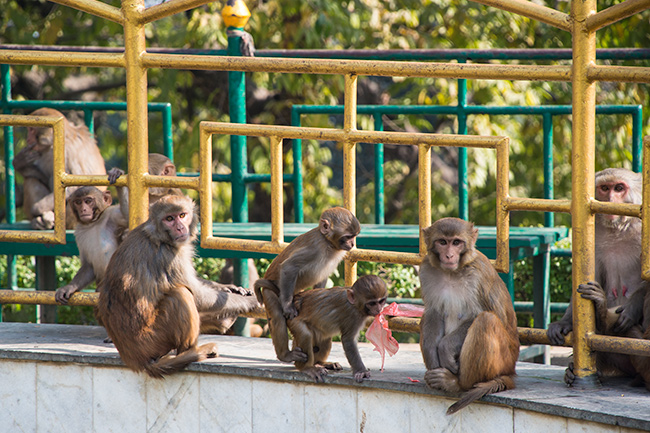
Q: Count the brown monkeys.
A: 8